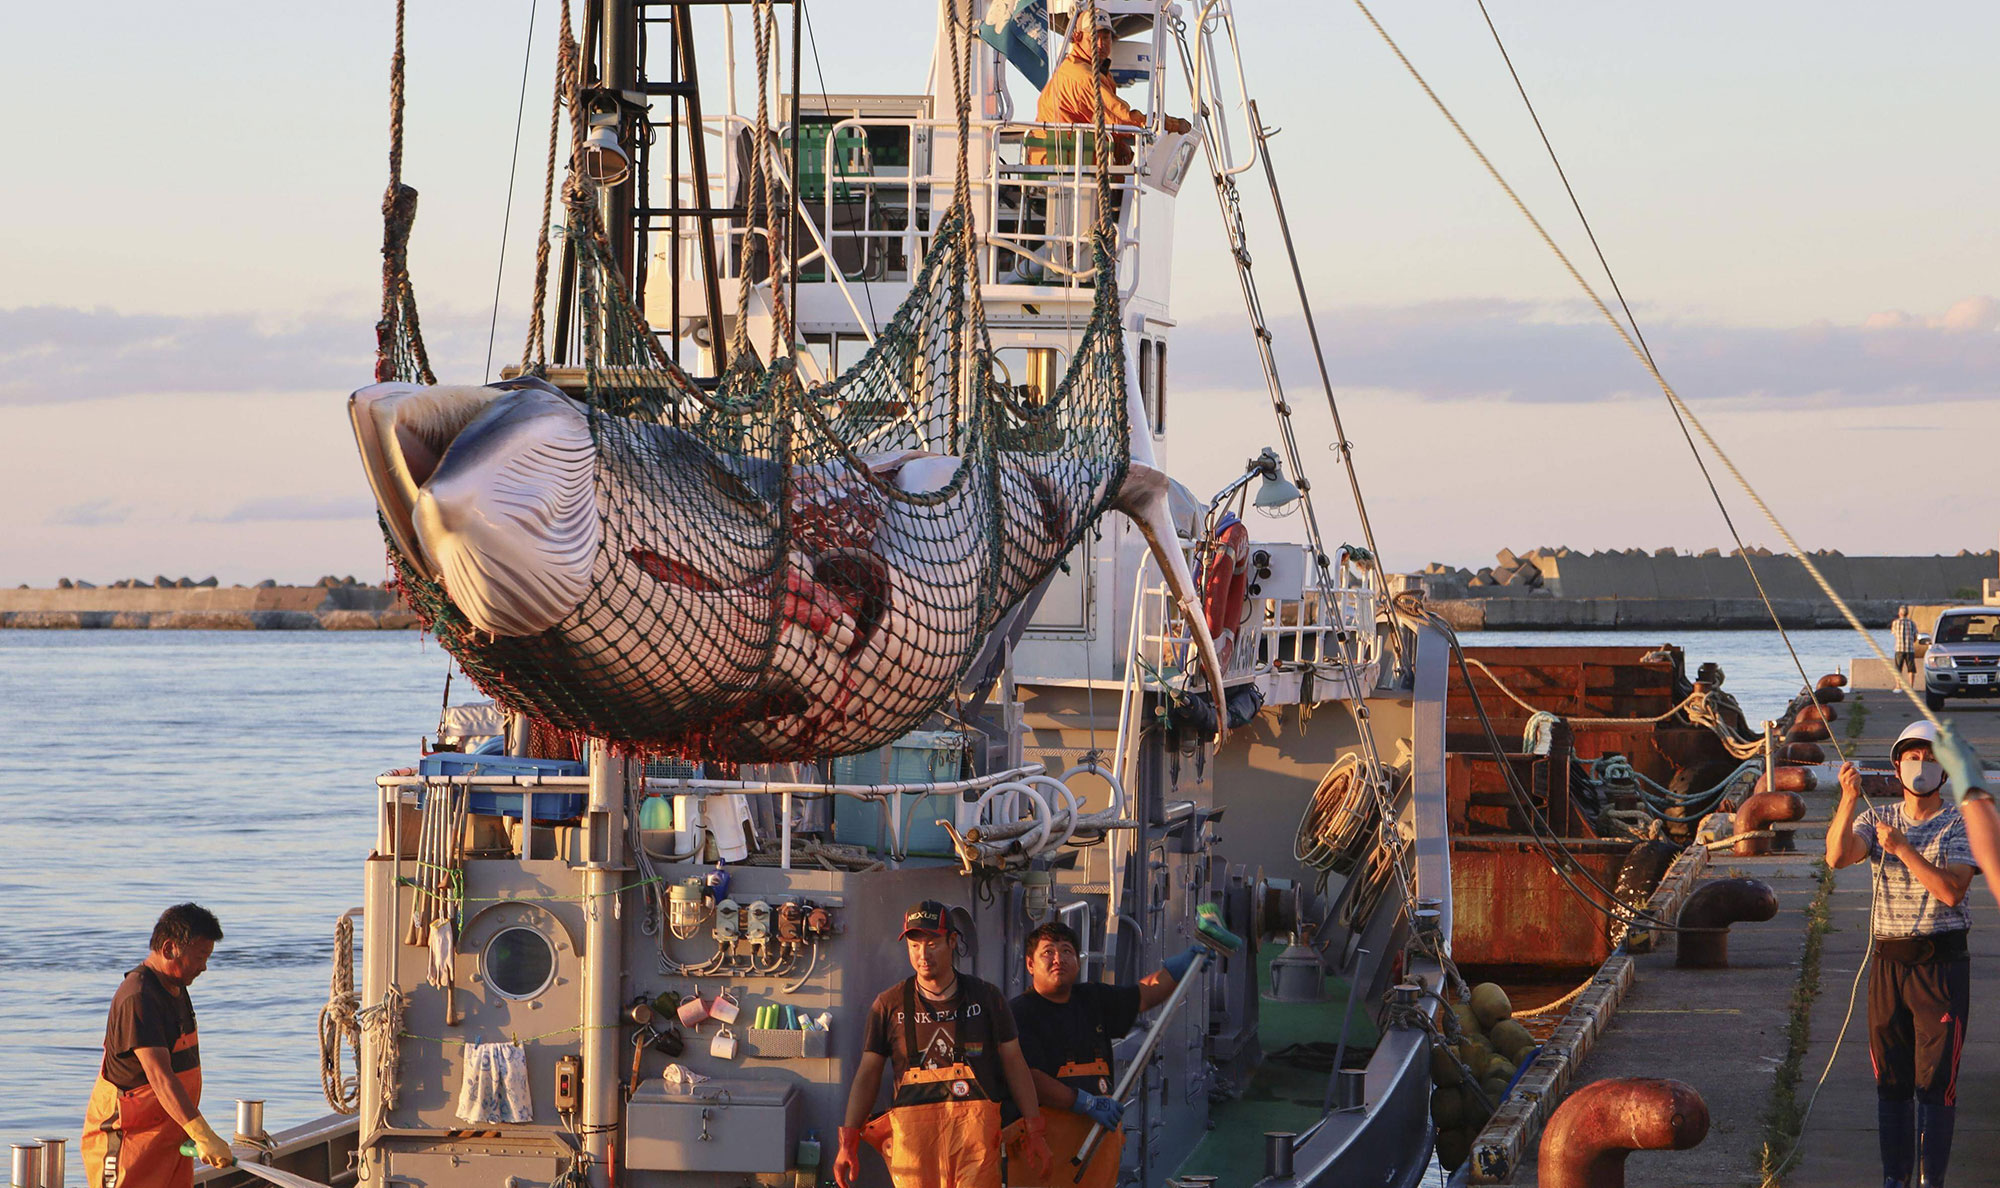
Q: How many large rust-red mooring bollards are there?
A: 9